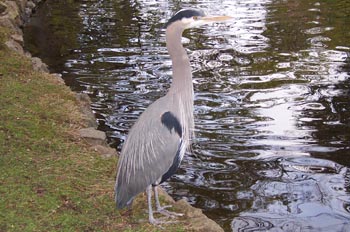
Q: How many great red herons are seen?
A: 0